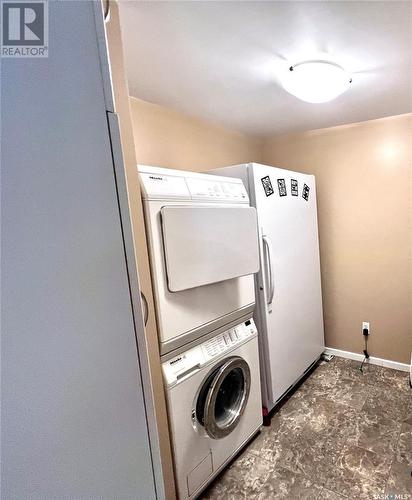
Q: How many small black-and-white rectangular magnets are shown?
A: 4